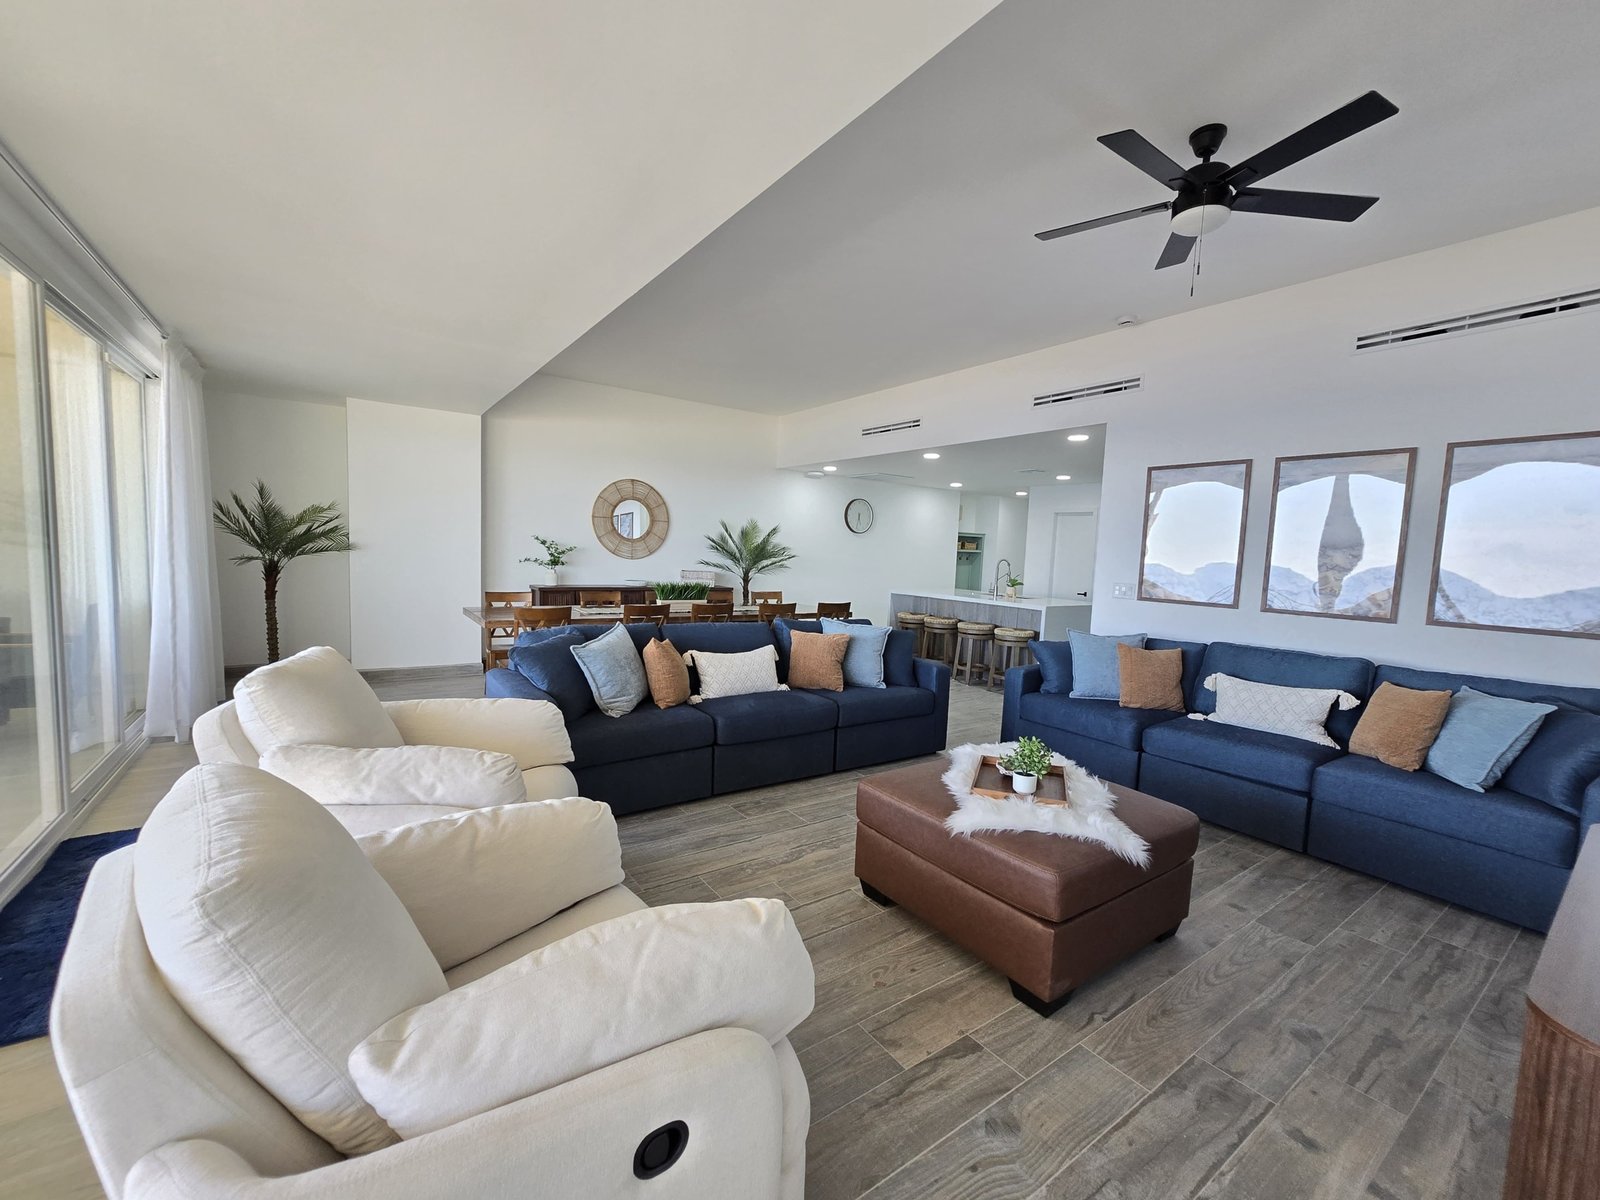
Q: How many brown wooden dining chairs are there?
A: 10